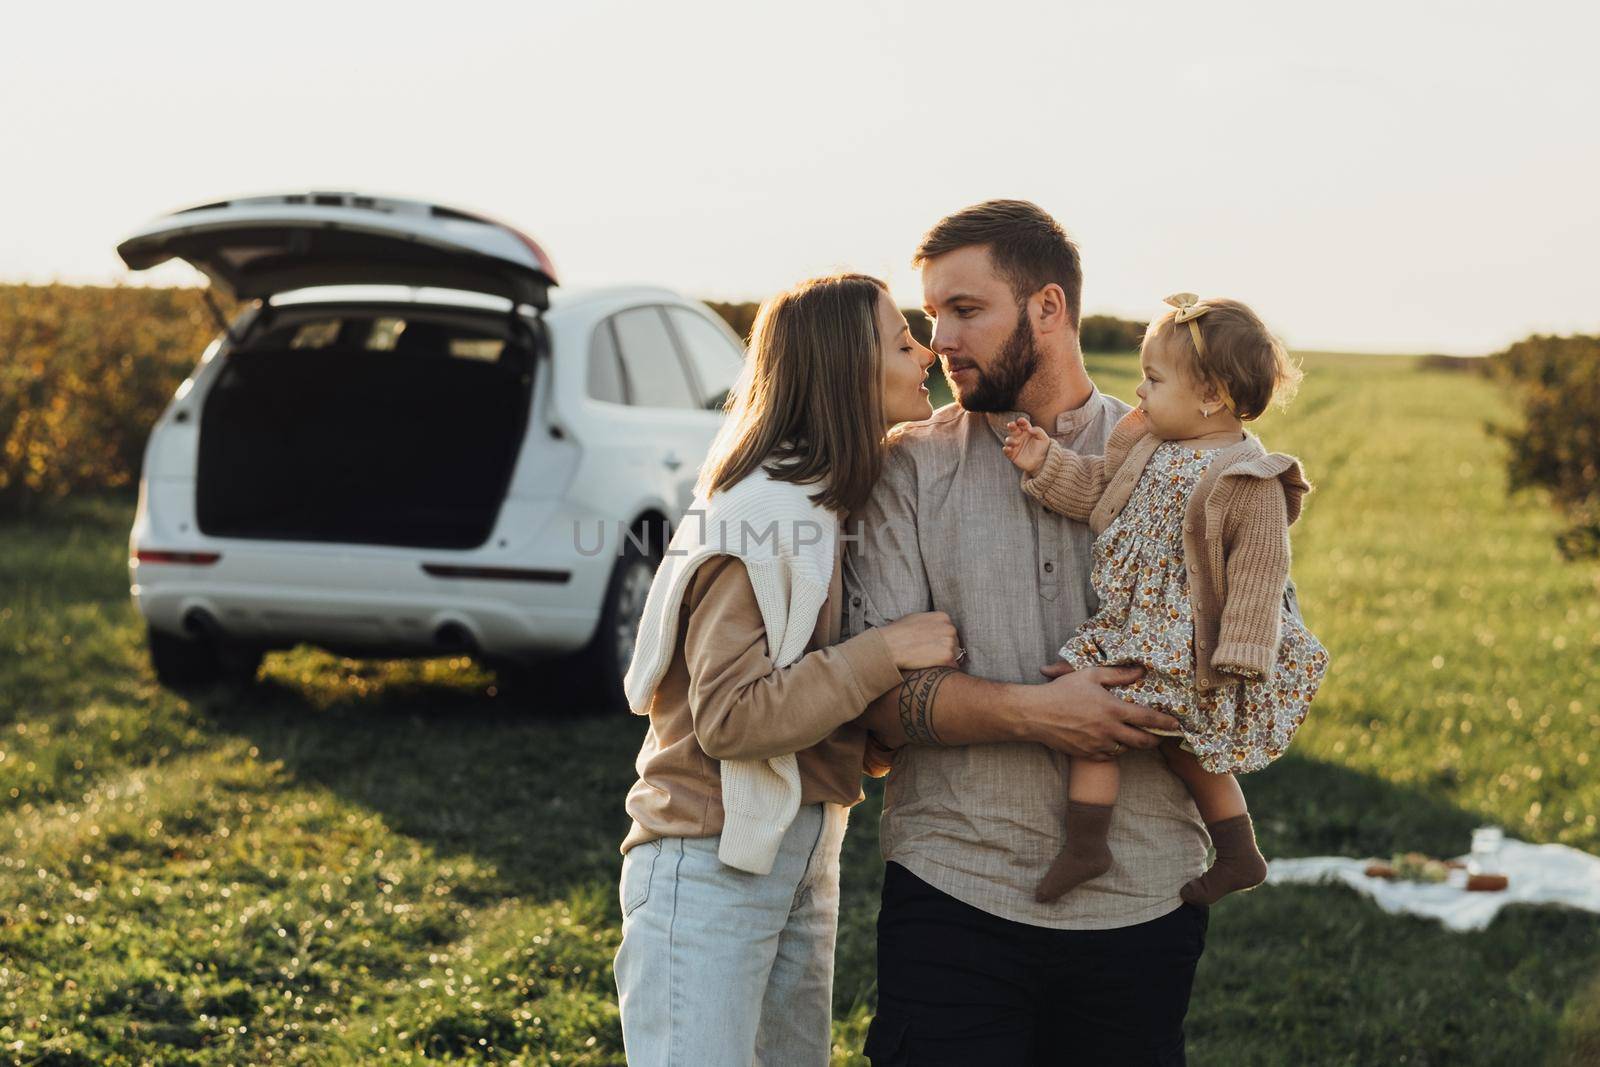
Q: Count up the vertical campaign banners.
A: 0